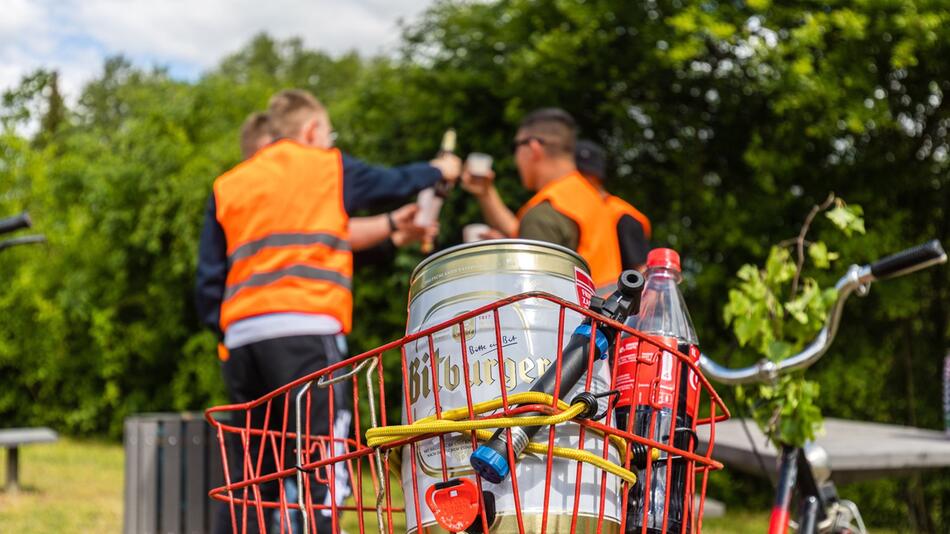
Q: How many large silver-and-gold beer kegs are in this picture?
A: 1